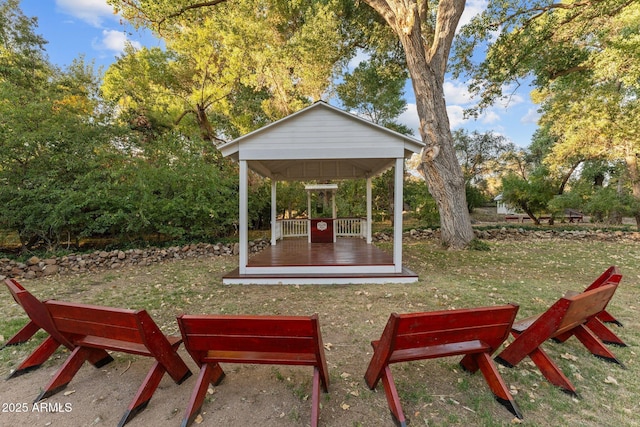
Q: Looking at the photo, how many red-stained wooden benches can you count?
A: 6